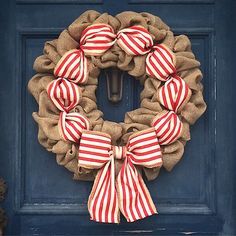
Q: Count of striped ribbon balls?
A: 8